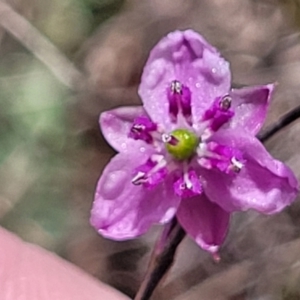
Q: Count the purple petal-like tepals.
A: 6